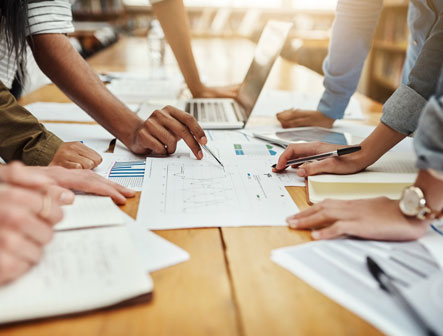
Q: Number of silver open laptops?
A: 1